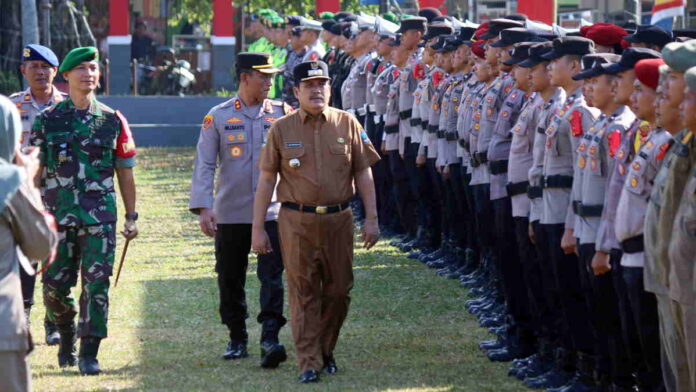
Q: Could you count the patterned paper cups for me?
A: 0